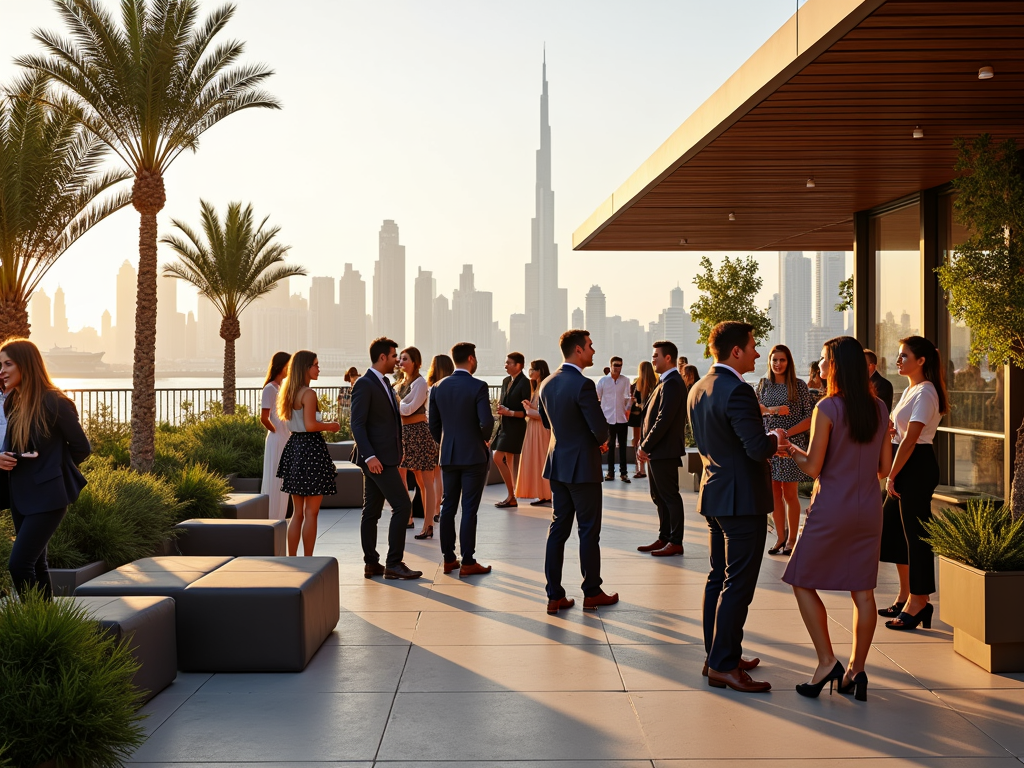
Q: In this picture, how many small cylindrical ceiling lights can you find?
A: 5